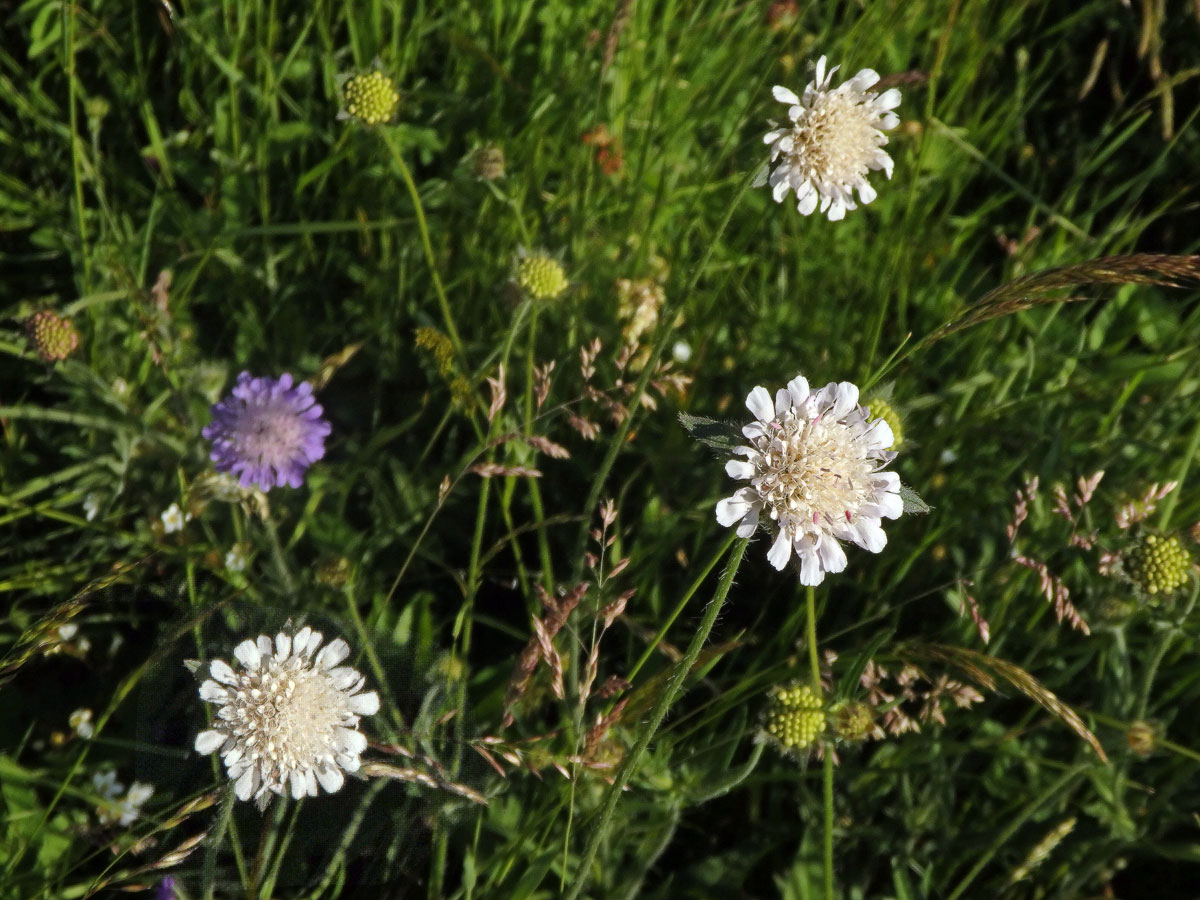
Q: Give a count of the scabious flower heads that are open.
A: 4